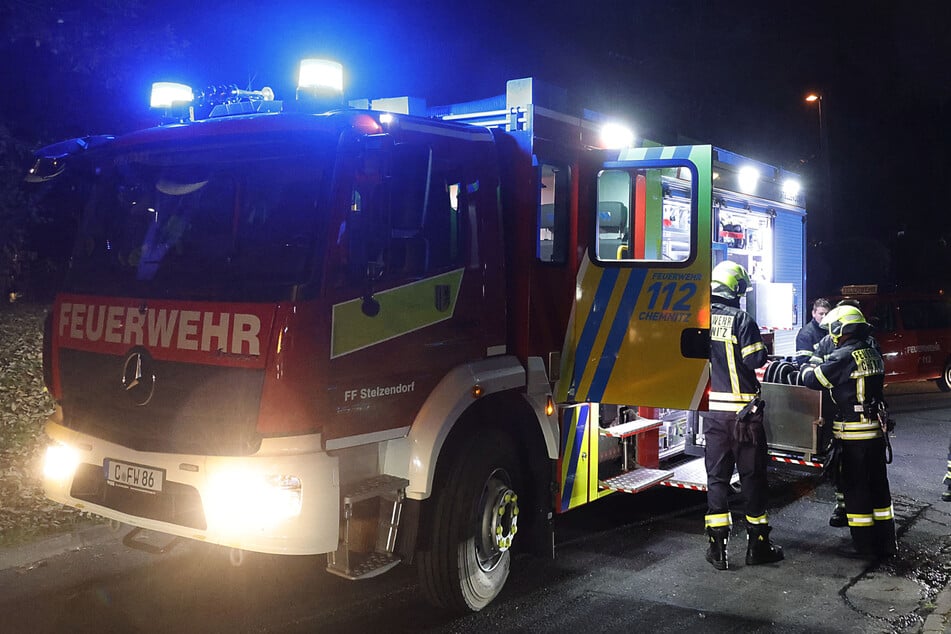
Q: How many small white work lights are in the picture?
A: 3